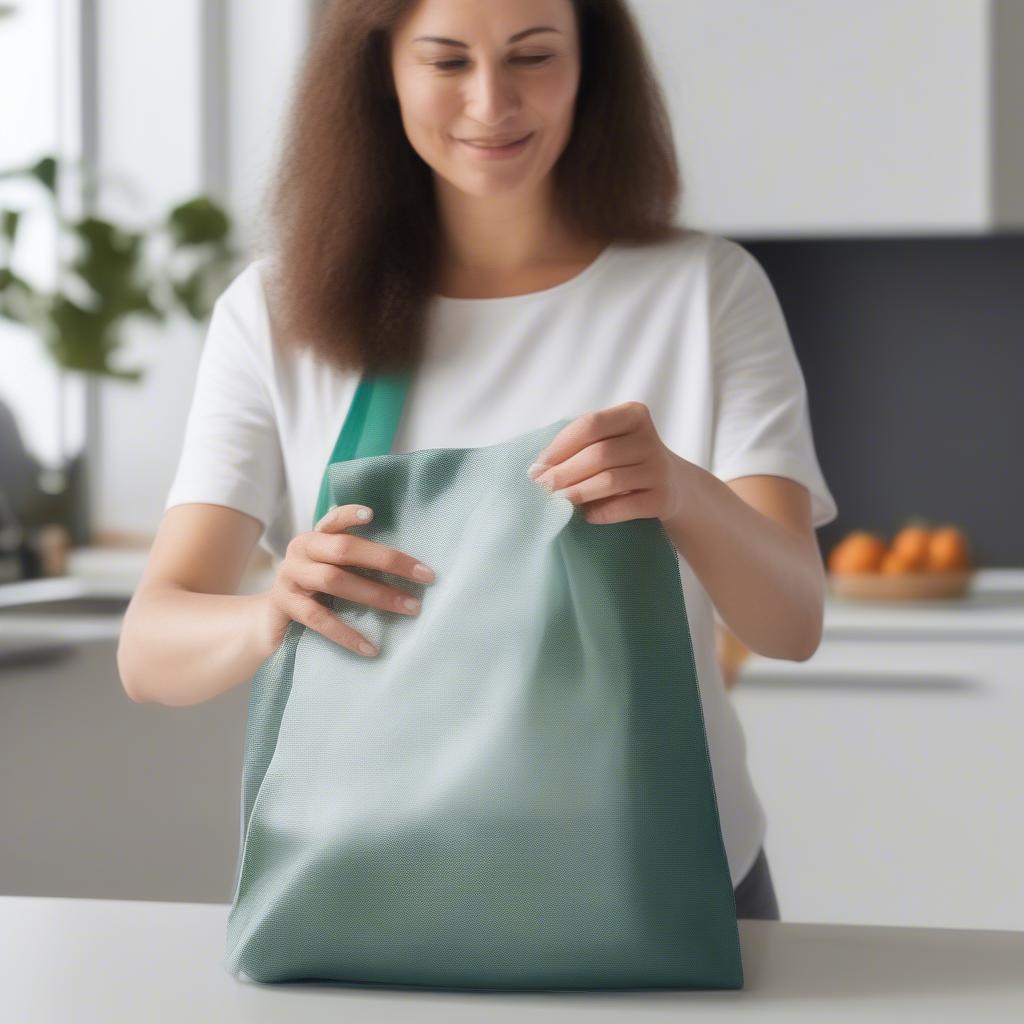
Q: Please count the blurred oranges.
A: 4